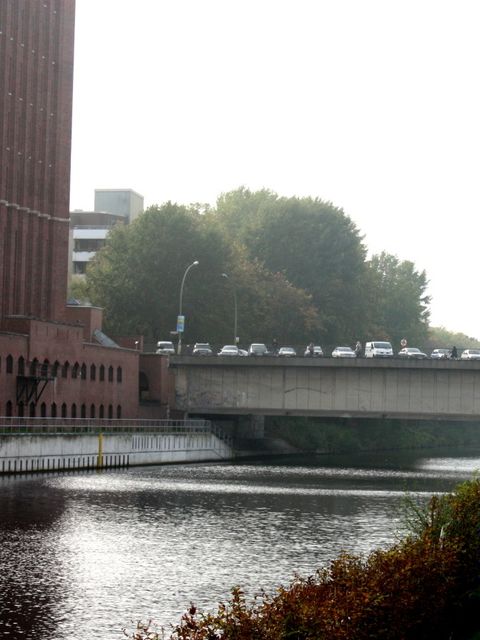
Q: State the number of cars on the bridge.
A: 11